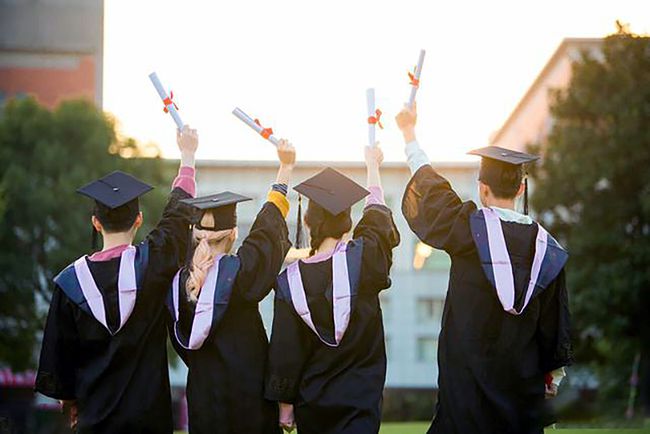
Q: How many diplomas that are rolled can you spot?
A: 4